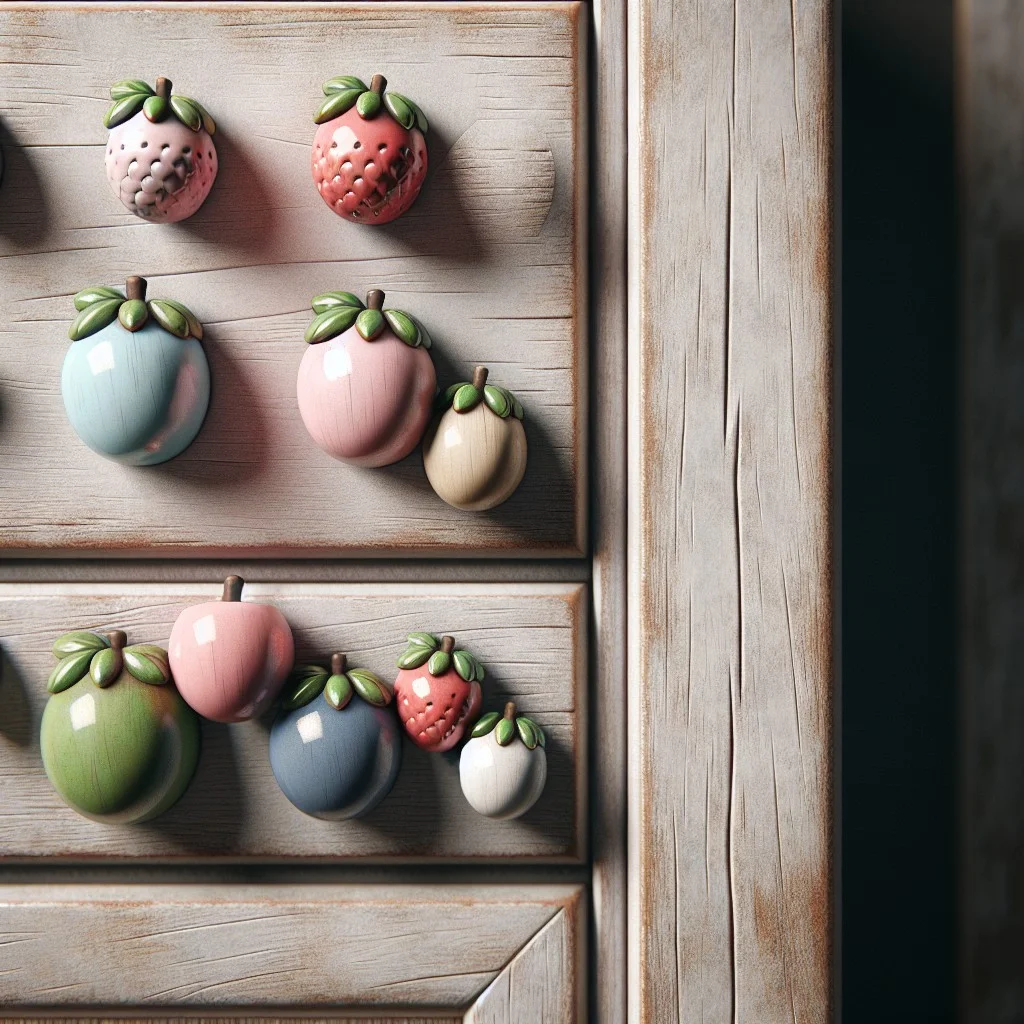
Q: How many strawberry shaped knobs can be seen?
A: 3